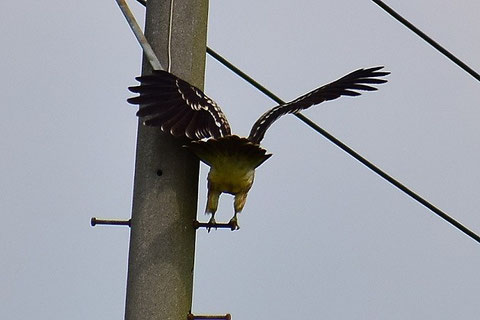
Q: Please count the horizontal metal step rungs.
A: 3